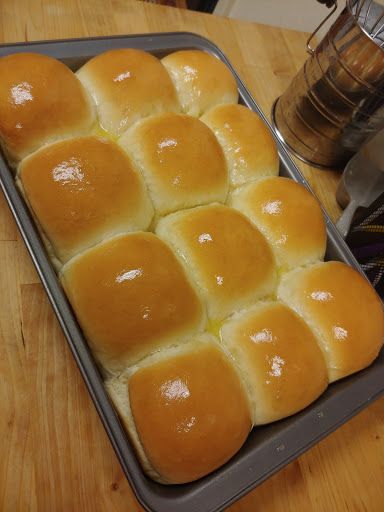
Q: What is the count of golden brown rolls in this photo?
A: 12